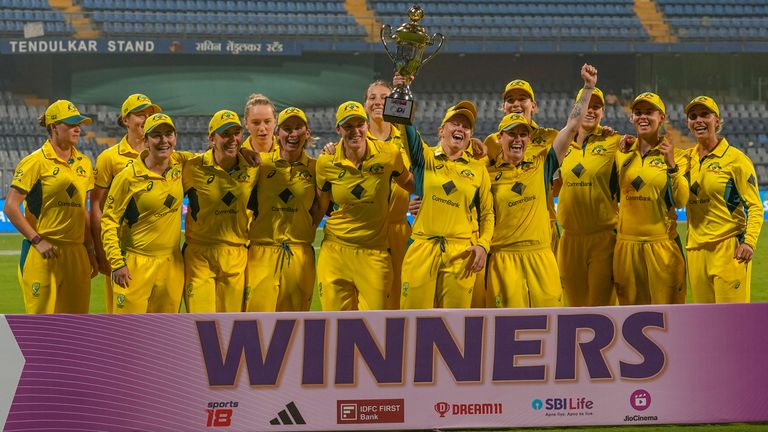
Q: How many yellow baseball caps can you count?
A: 13